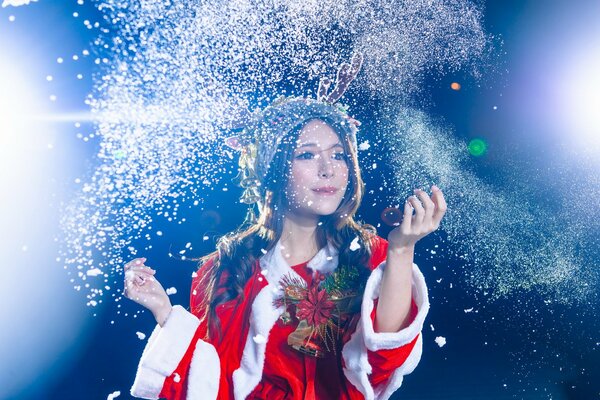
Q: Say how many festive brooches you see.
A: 1